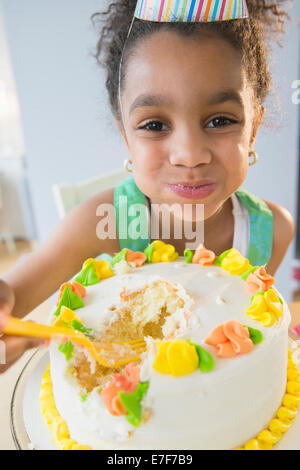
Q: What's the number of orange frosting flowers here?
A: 6